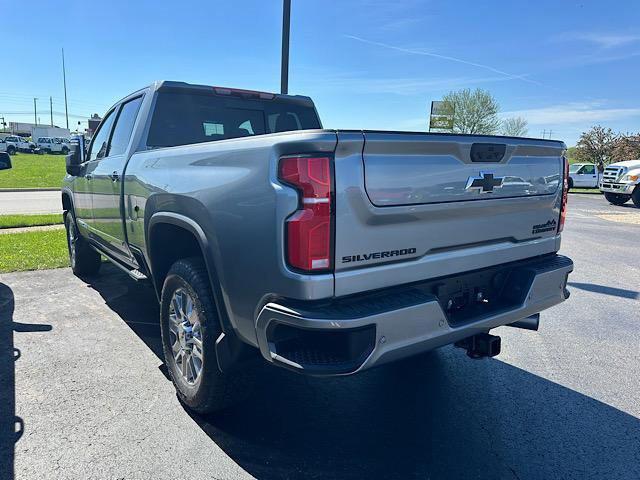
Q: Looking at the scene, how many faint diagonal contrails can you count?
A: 1